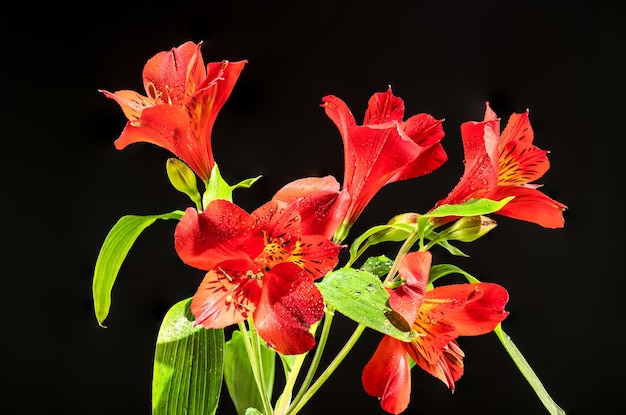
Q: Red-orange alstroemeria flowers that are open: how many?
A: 5